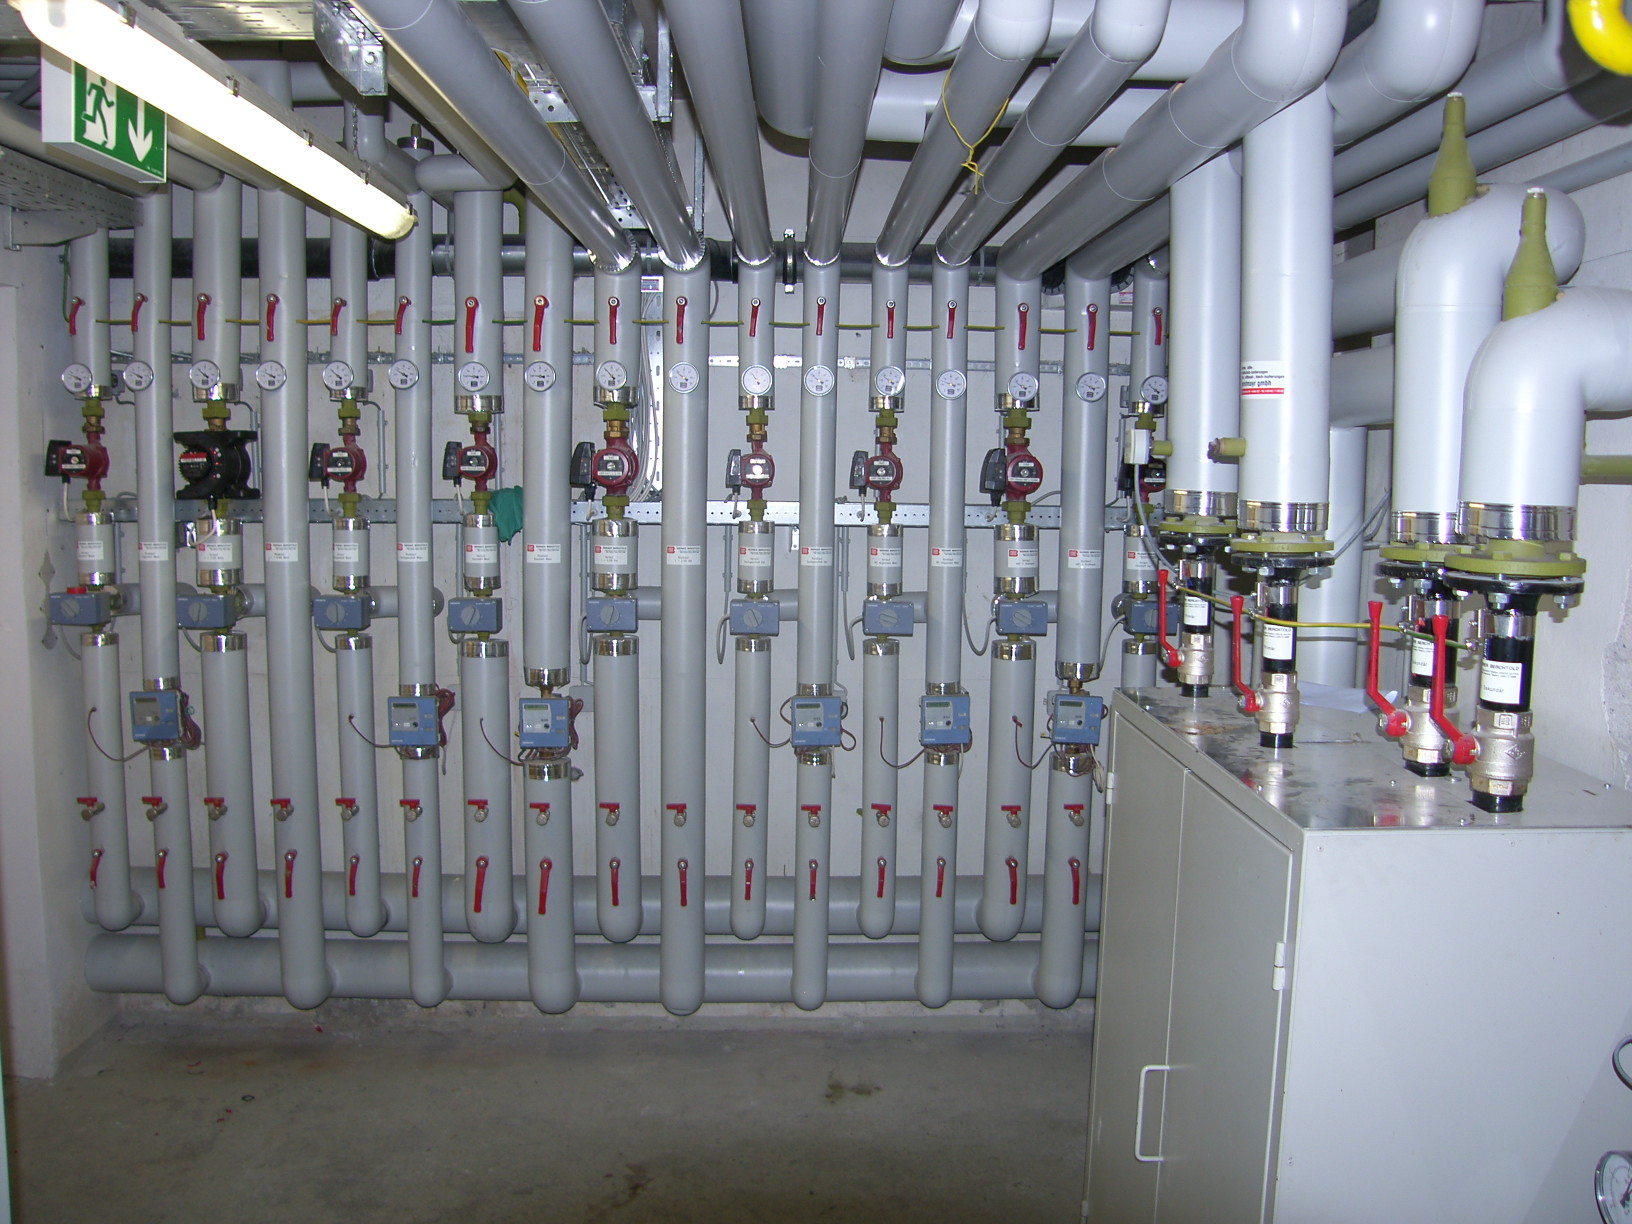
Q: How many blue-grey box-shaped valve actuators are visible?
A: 9